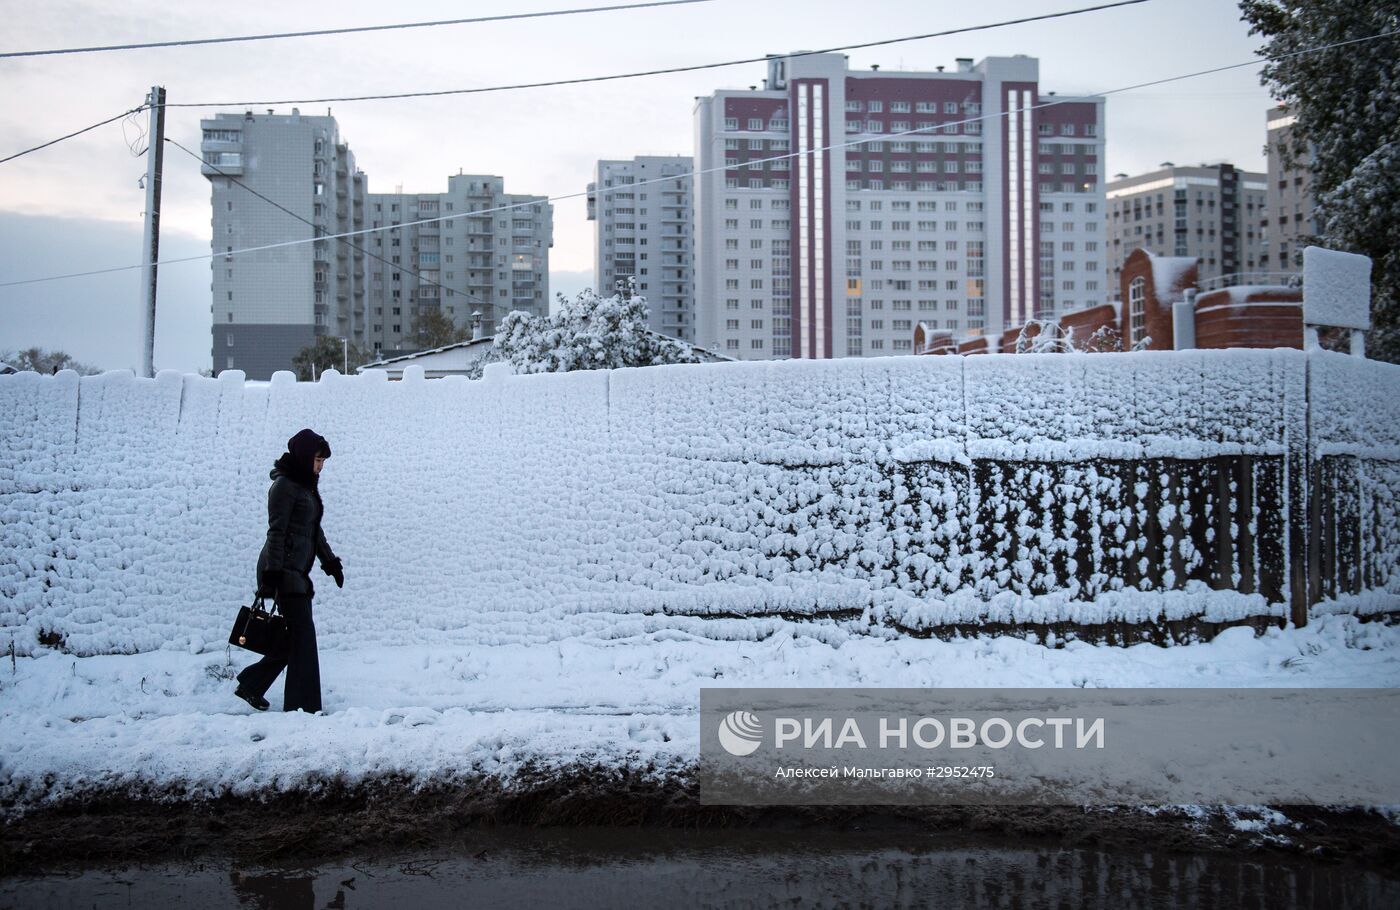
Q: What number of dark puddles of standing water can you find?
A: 1